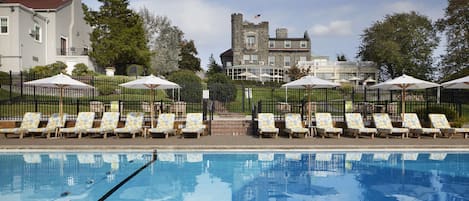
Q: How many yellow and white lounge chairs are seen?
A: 14